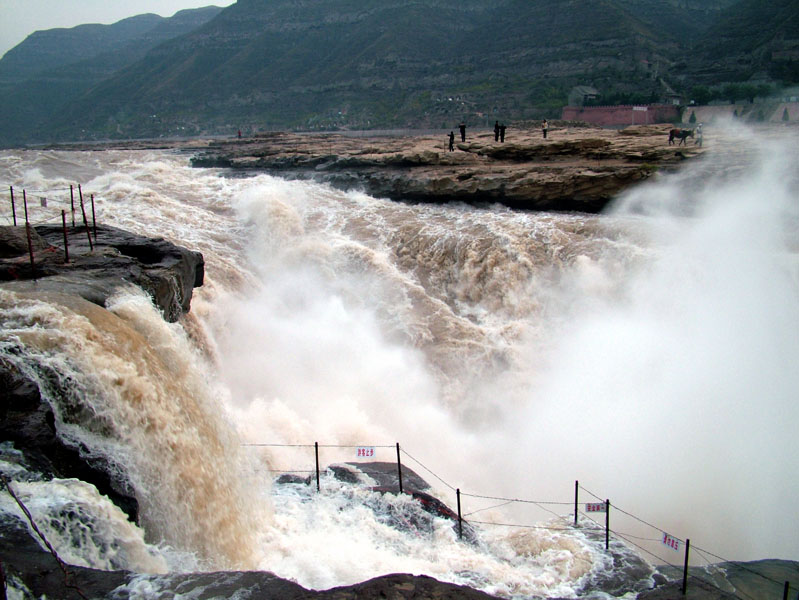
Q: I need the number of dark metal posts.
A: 13